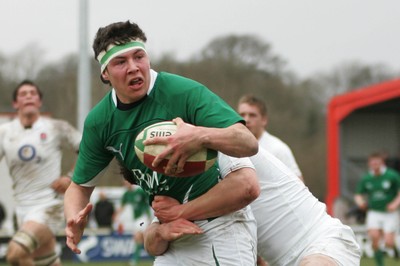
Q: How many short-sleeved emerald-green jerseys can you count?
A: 3